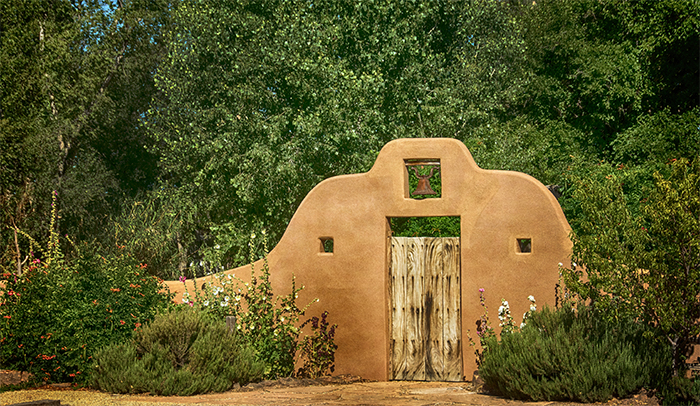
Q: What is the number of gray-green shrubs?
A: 2